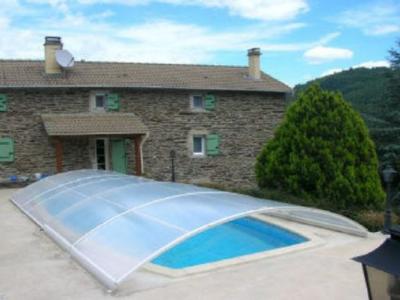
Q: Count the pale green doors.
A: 1